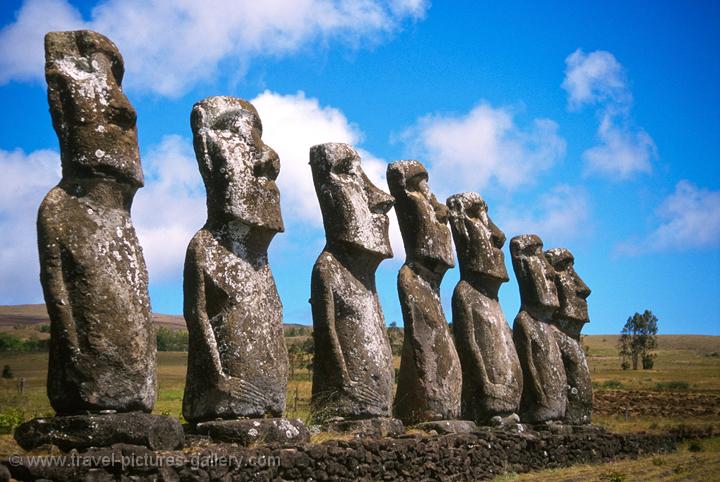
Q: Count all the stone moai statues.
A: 7